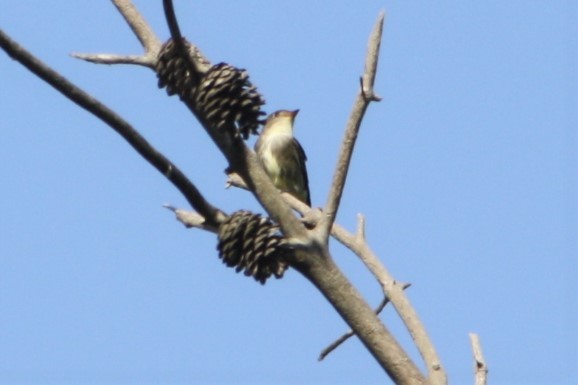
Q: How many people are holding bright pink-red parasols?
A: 0